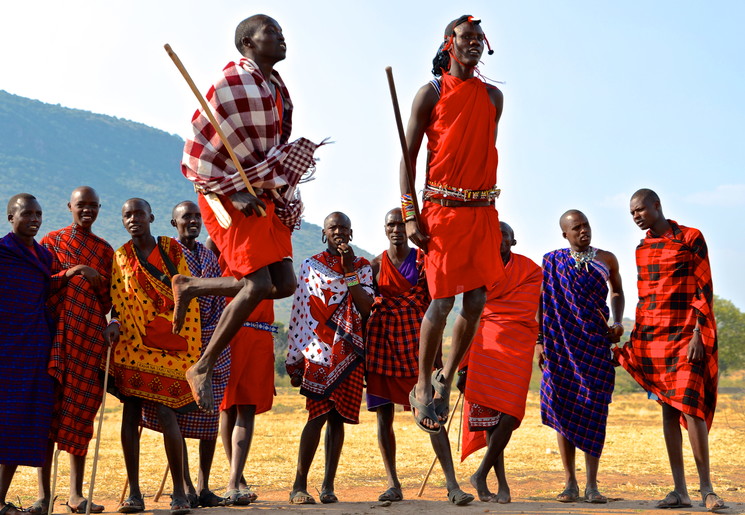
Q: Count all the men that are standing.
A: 10